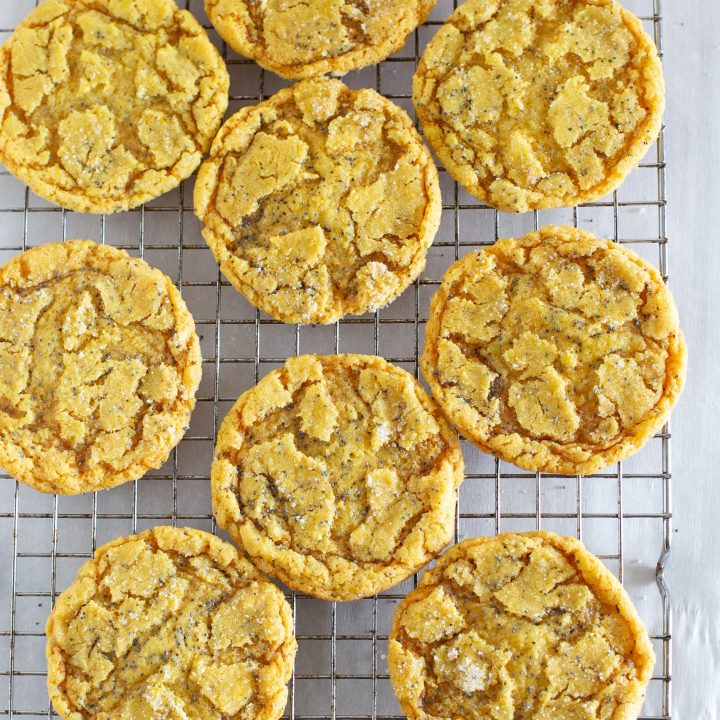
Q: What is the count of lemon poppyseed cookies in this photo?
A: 9